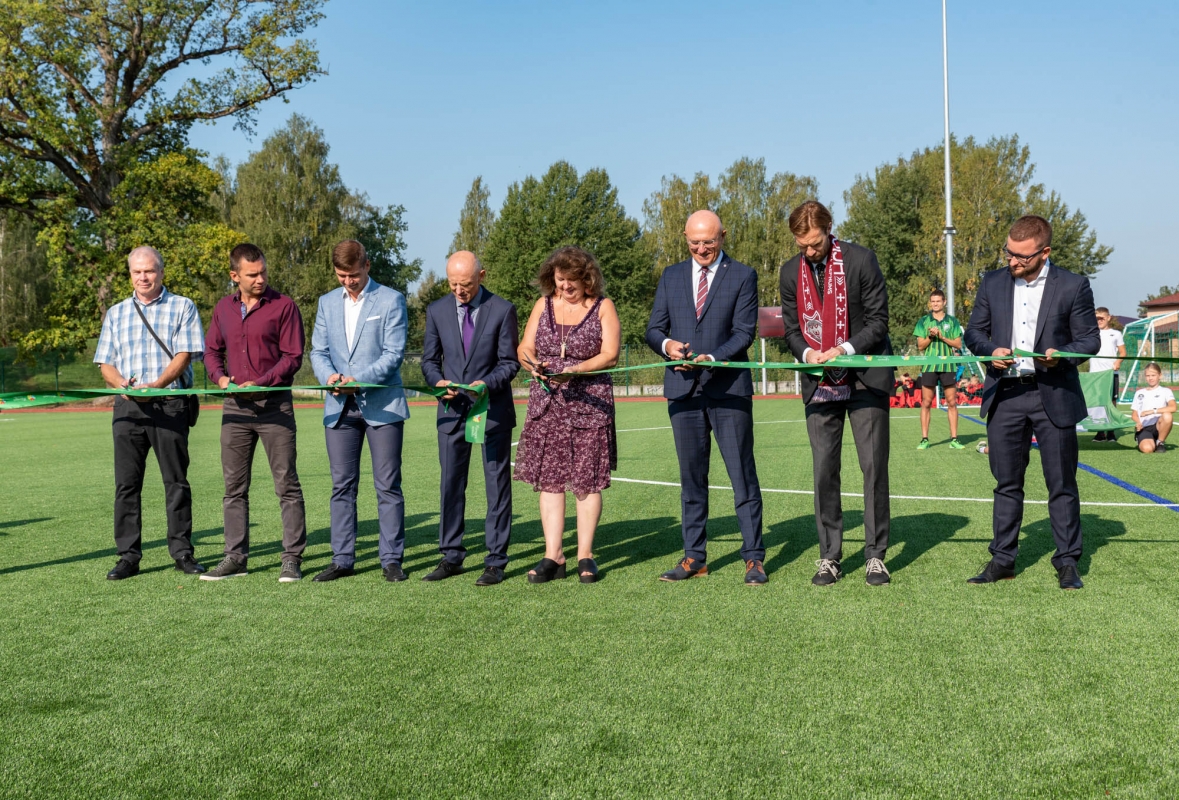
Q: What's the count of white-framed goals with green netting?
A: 2